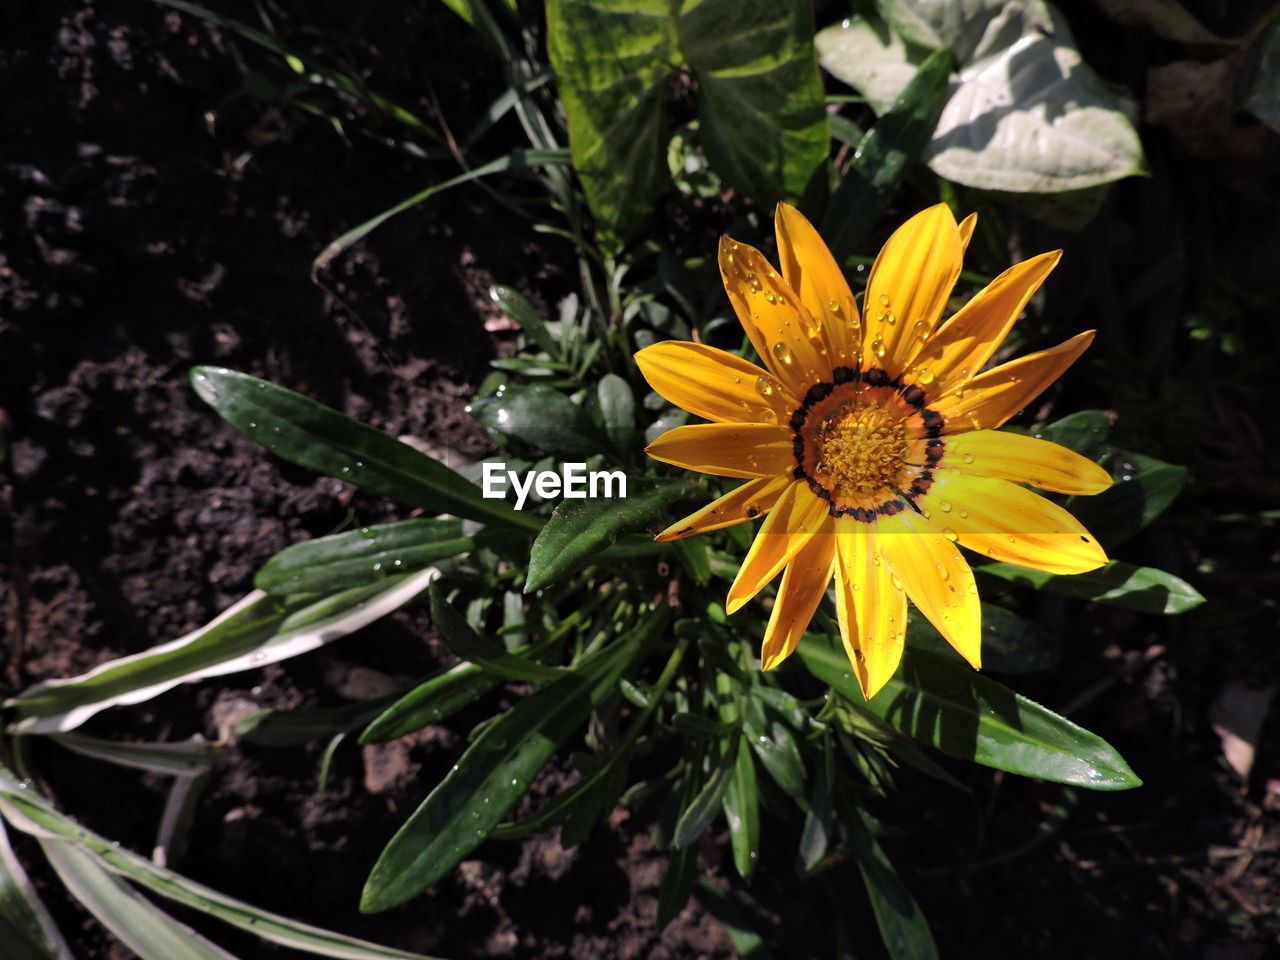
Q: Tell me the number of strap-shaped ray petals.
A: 15